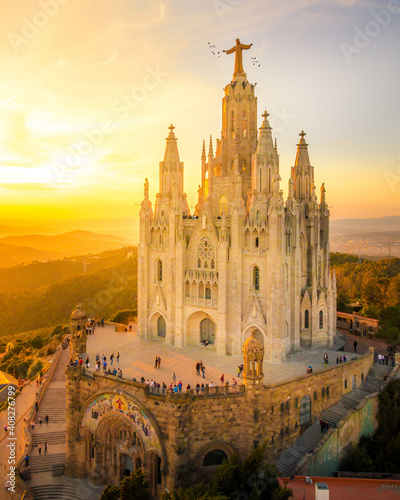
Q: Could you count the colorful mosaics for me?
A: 1